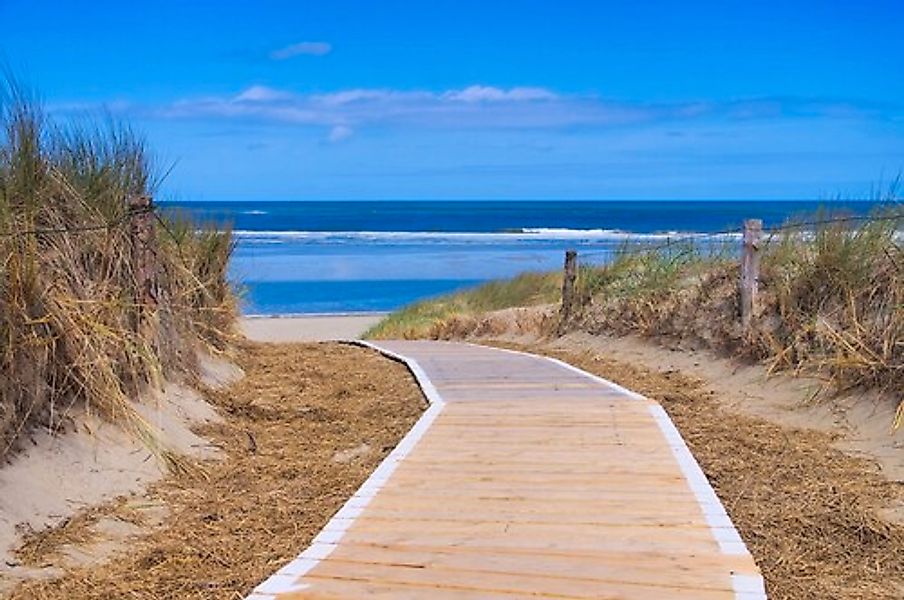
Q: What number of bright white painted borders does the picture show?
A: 2